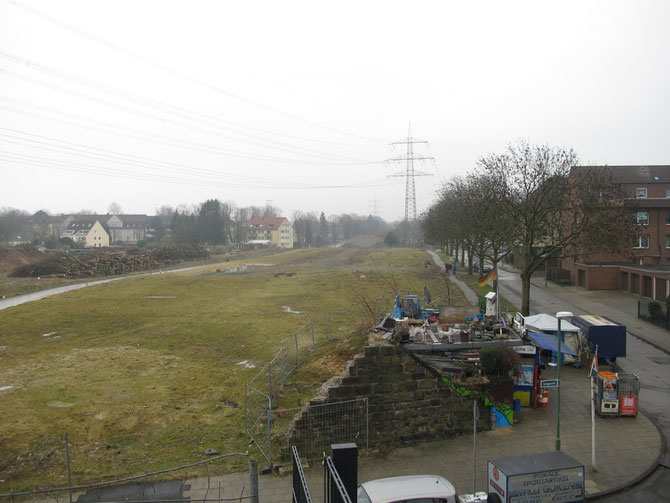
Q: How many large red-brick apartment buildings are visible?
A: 1